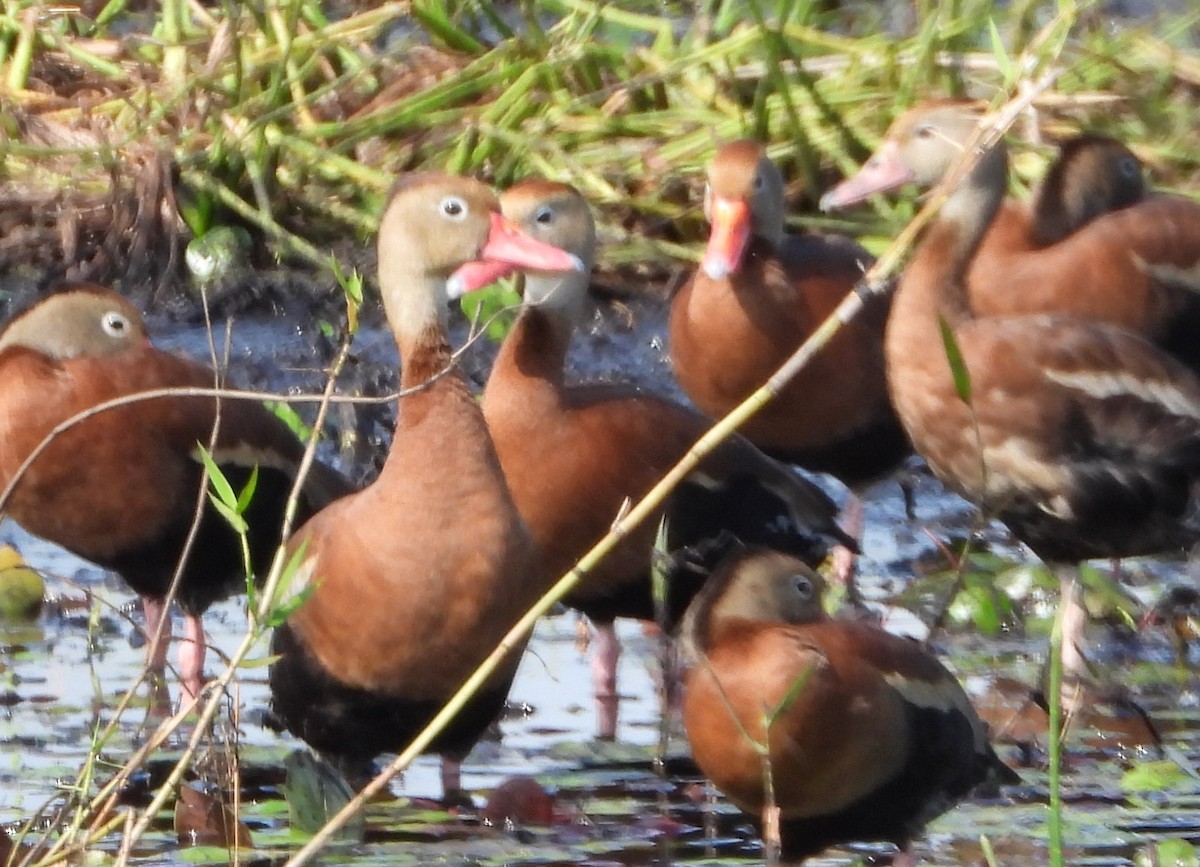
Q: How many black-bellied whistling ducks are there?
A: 7